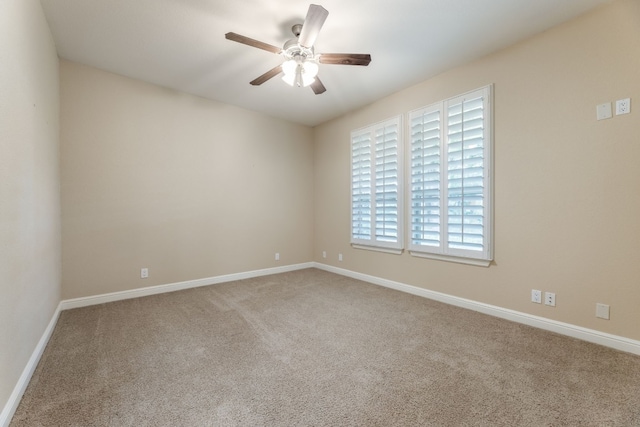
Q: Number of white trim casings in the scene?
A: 2